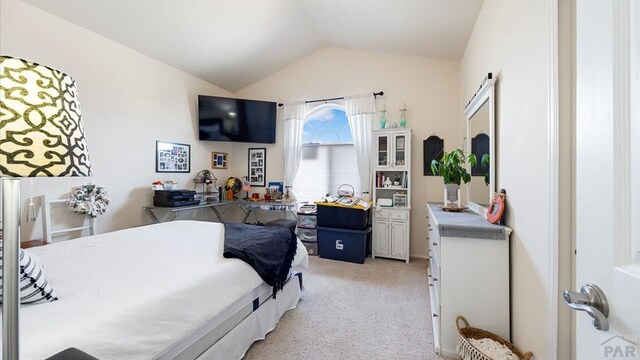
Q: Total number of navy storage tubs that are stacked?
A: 2